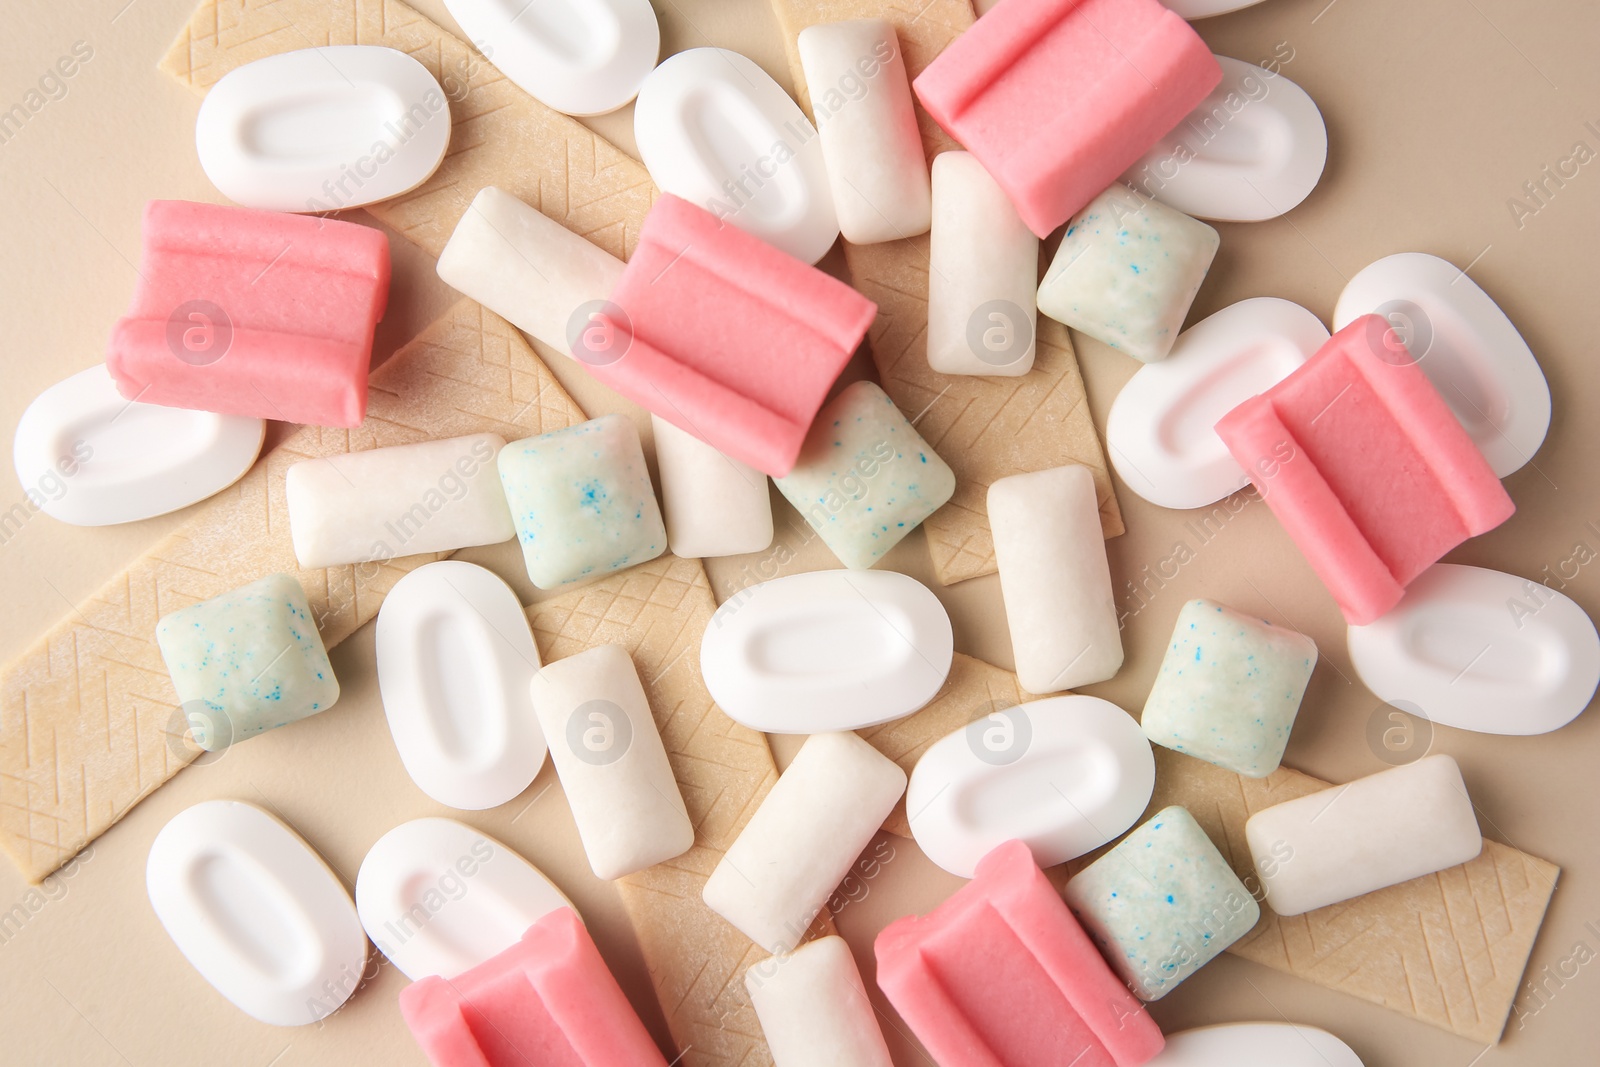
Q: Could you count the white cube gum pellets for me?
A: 6